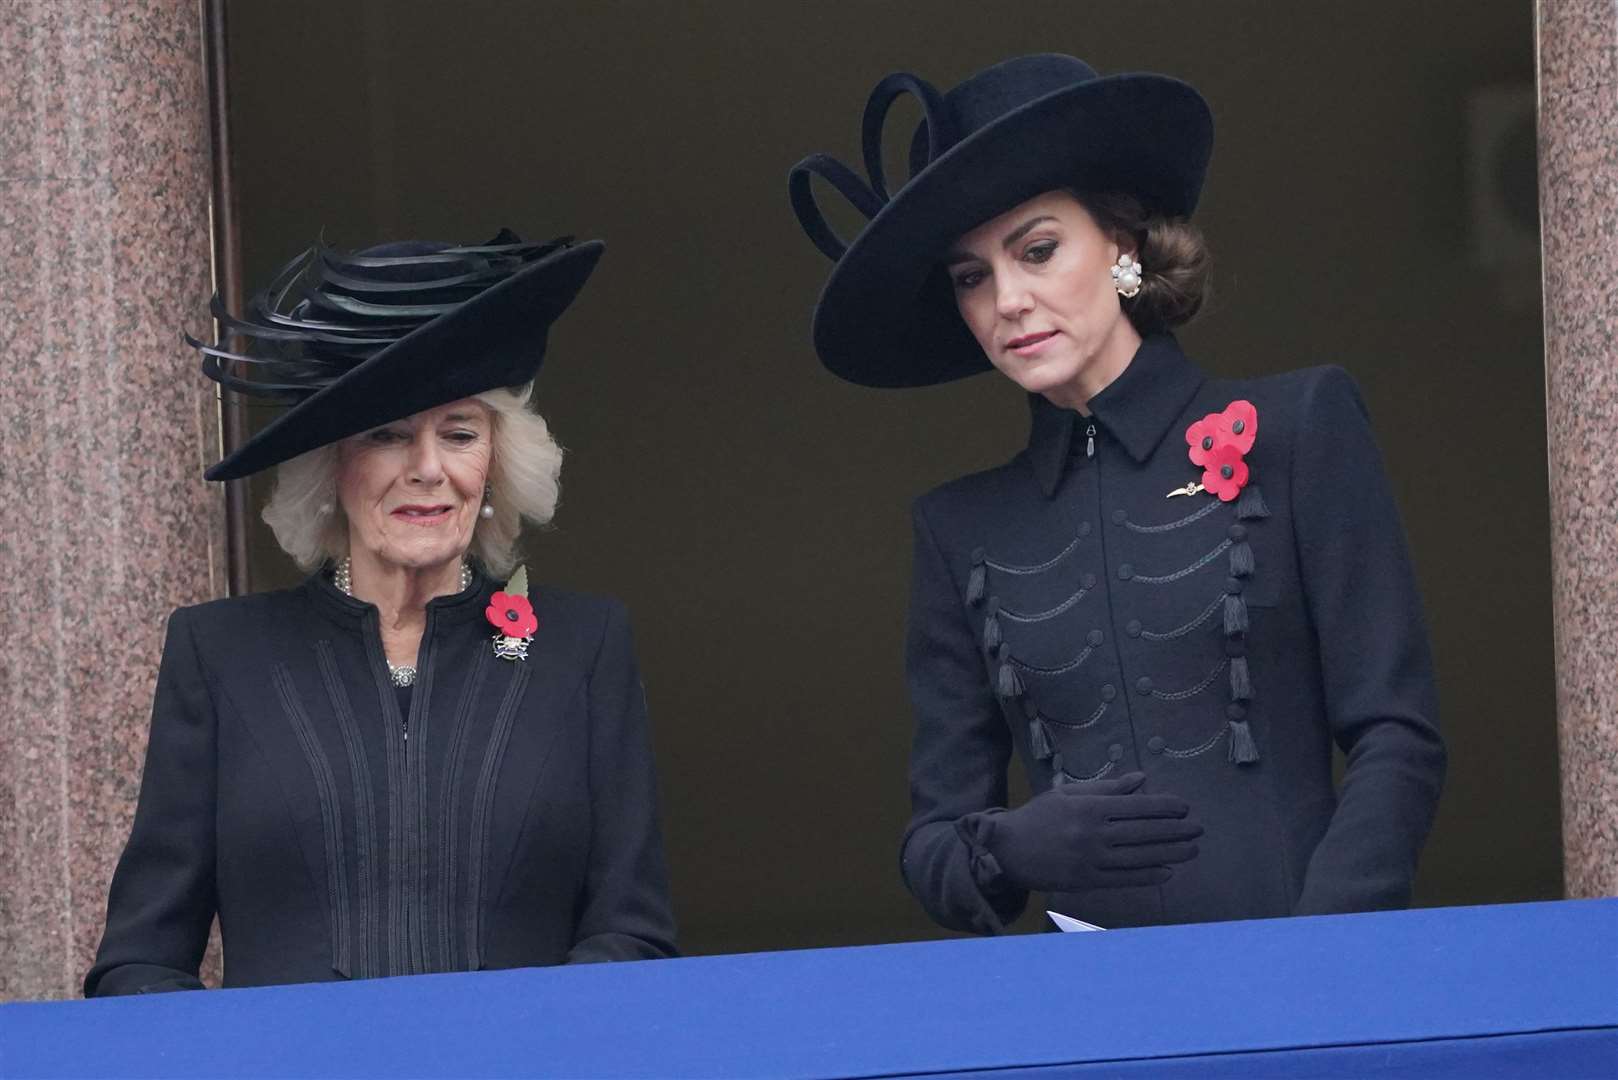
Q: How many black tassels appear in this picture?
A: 10